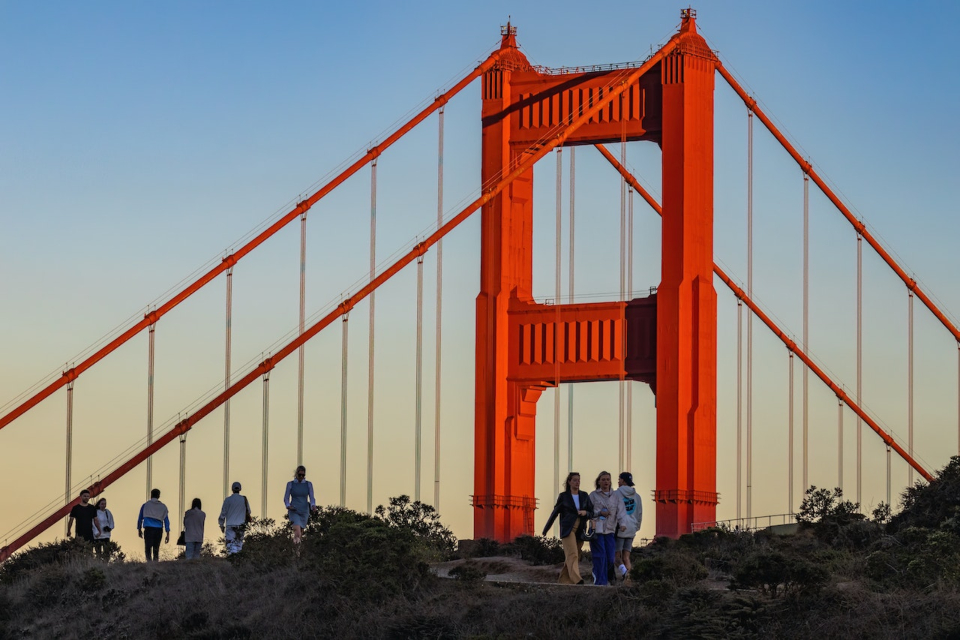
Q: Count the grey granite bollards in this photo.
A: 0